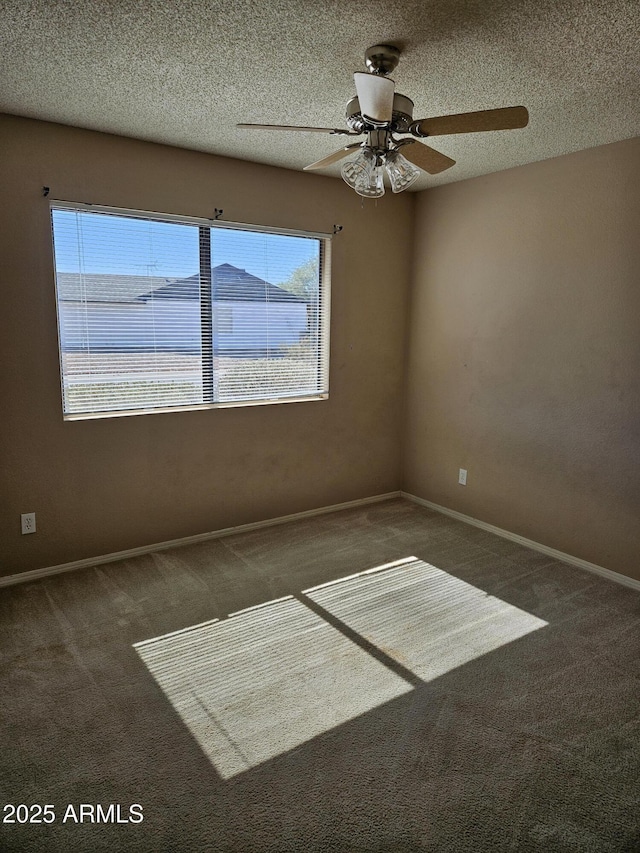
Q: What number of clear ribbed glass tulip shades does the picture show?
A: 3